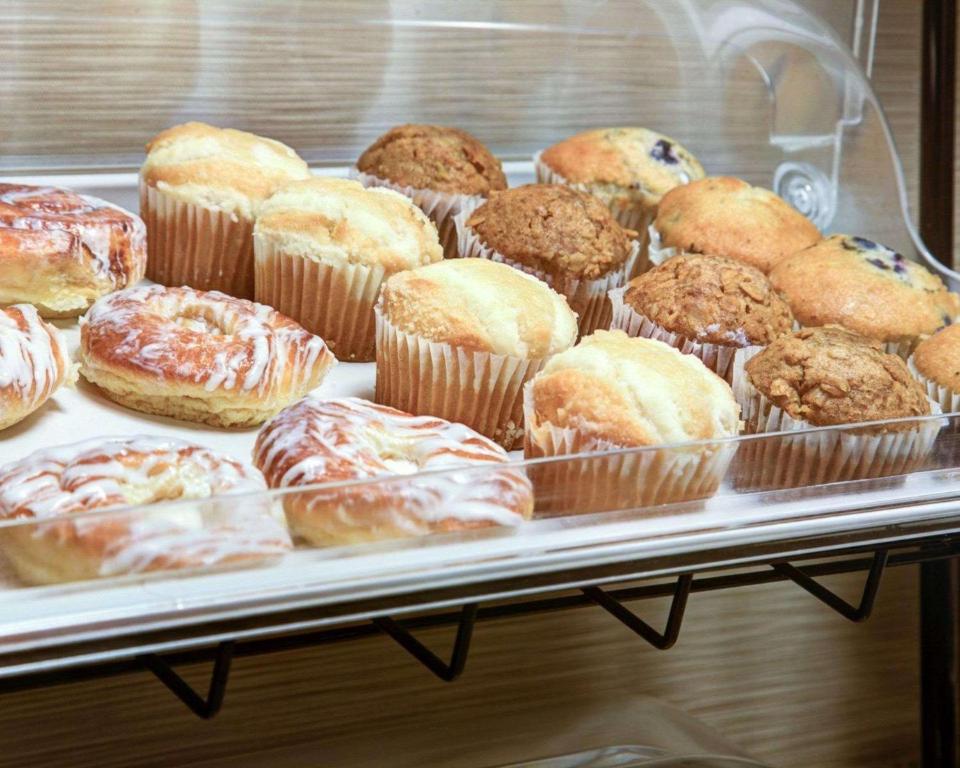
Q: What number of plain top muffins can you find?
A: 4